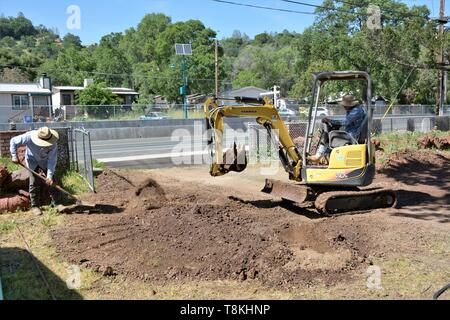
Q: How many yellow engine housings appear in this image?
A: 1